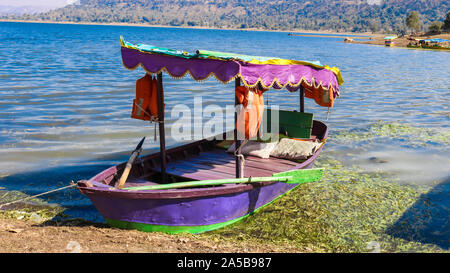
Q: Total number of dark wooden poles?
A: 3